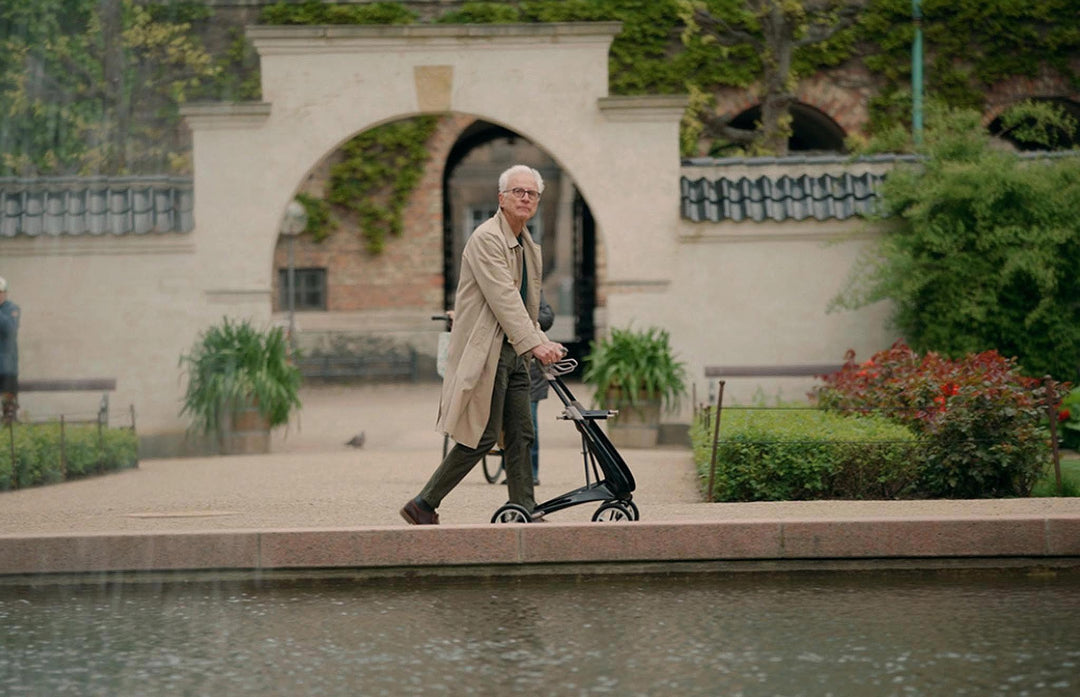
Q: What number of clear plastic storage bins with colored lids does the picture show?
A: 0